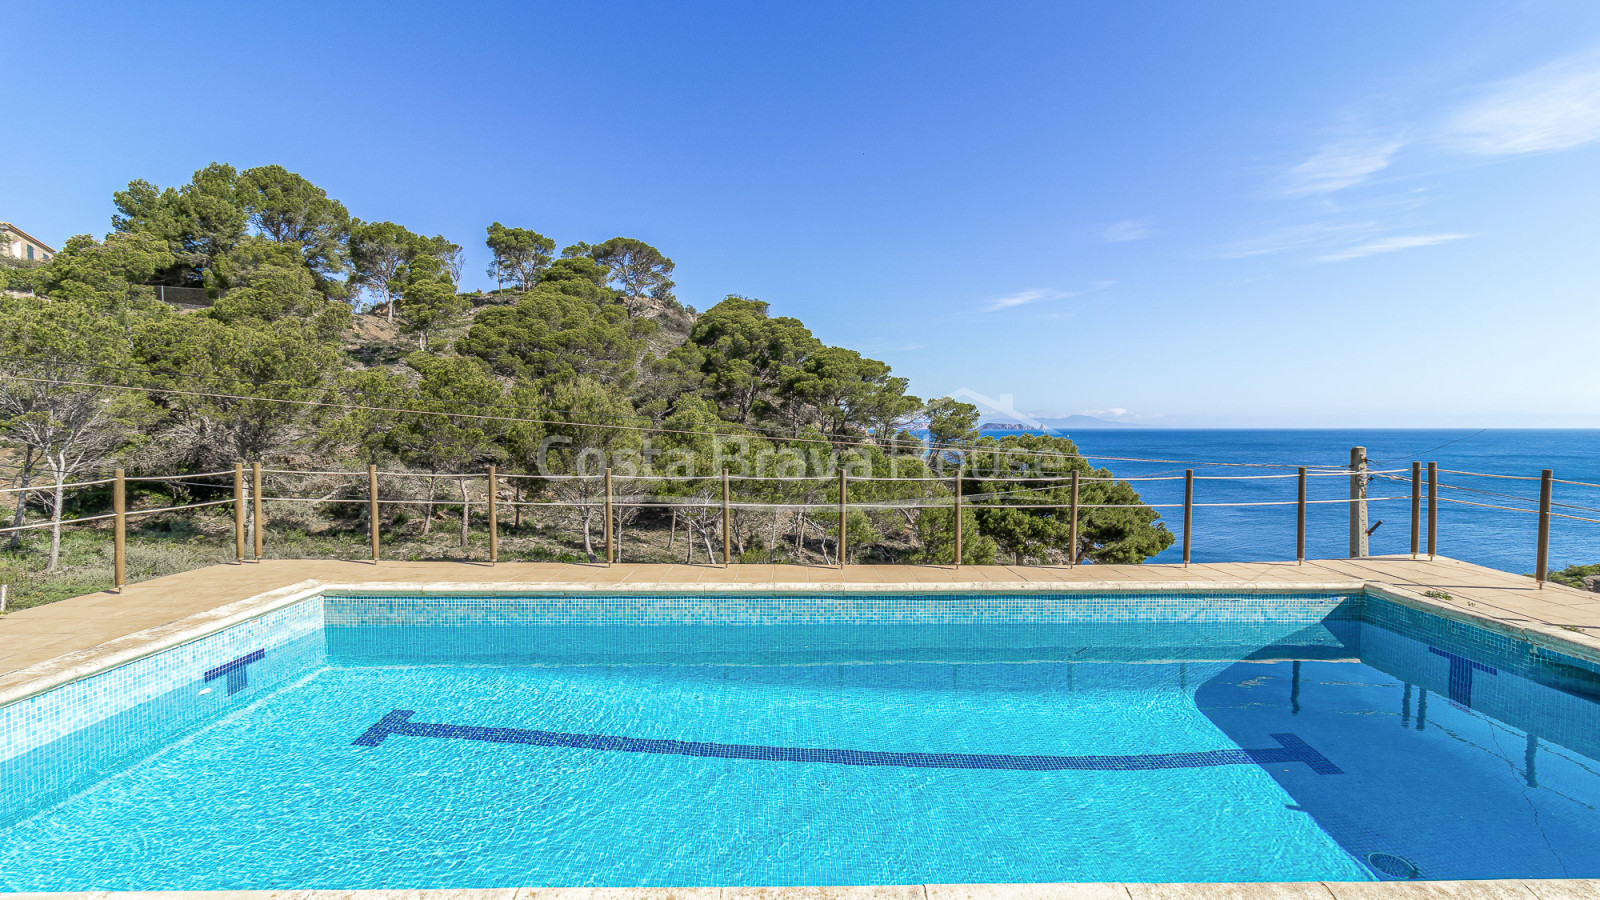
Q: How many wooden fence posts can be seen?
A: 15